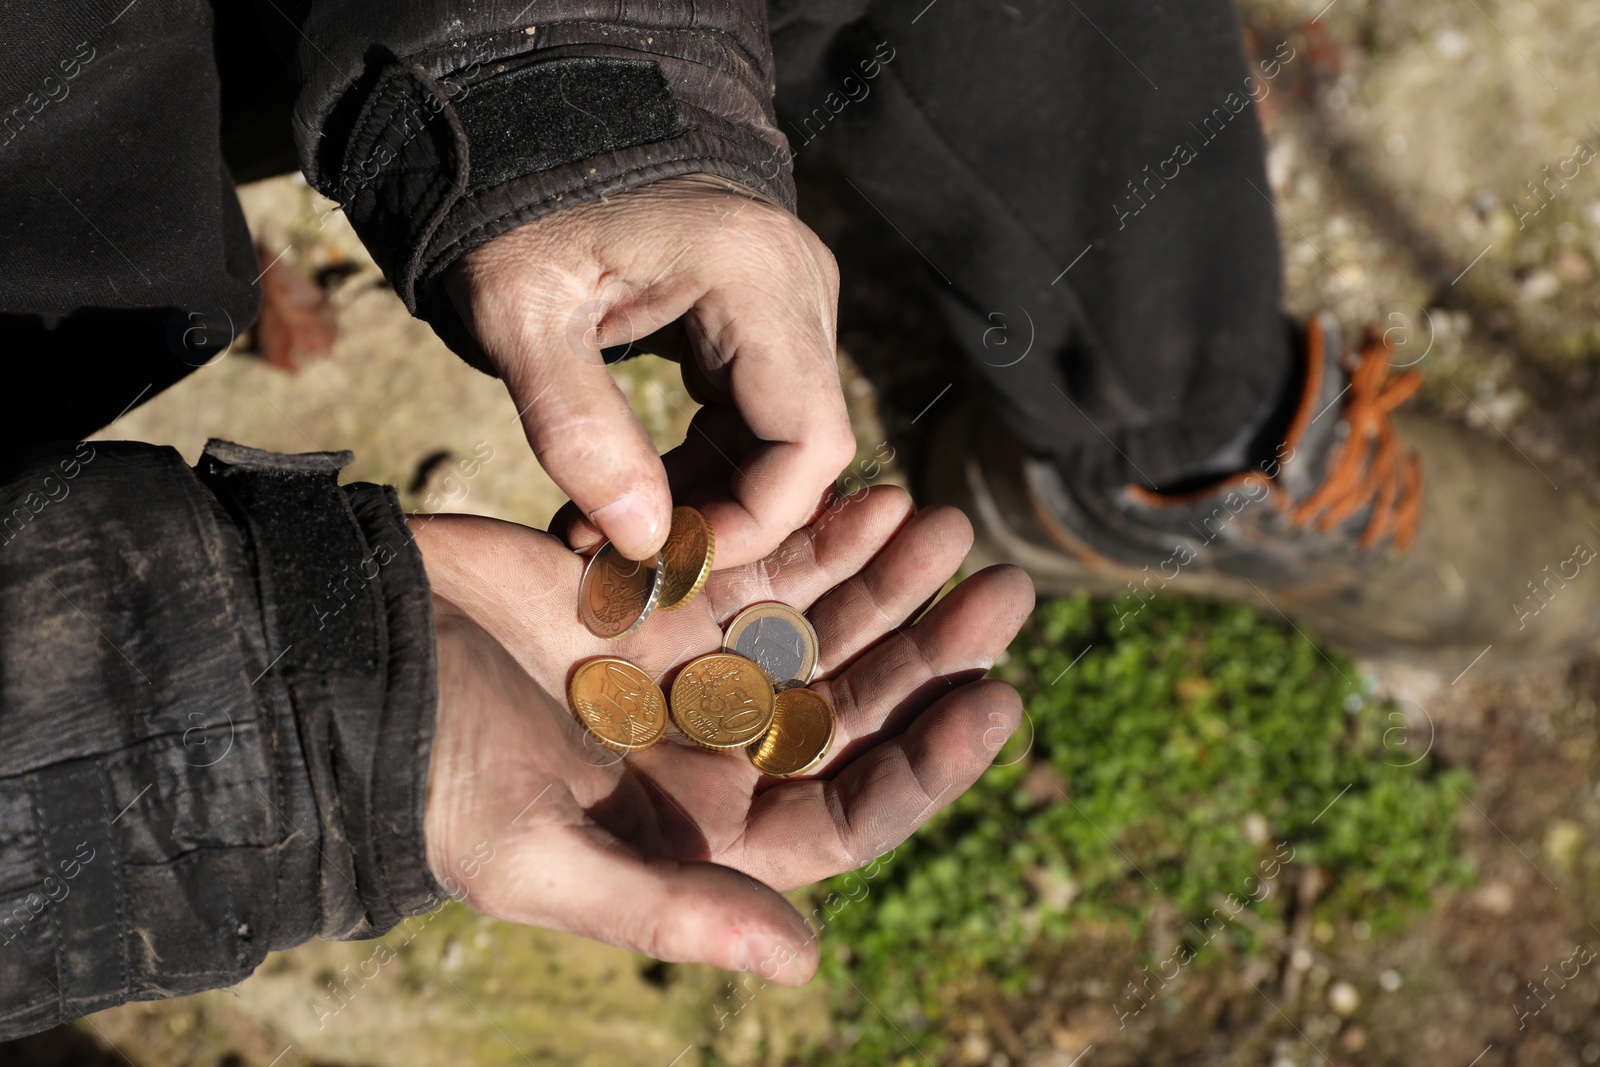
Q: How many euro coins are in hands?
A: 6